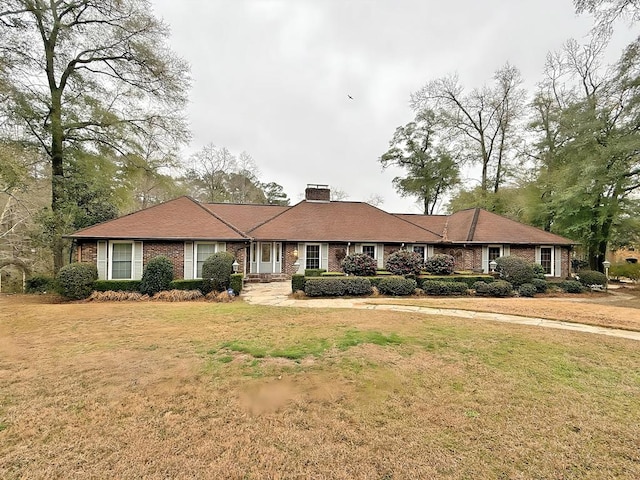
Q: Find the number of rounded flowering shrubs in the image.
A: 3